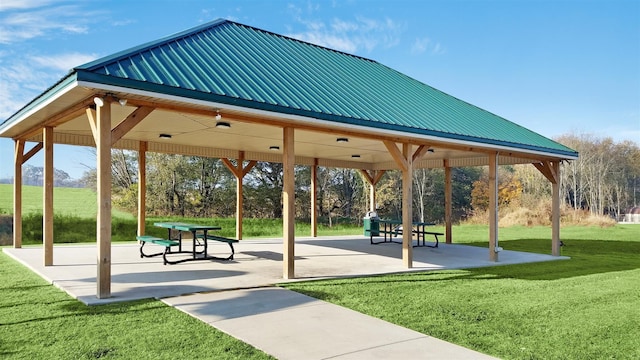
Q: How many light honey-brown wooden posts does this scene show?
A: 12